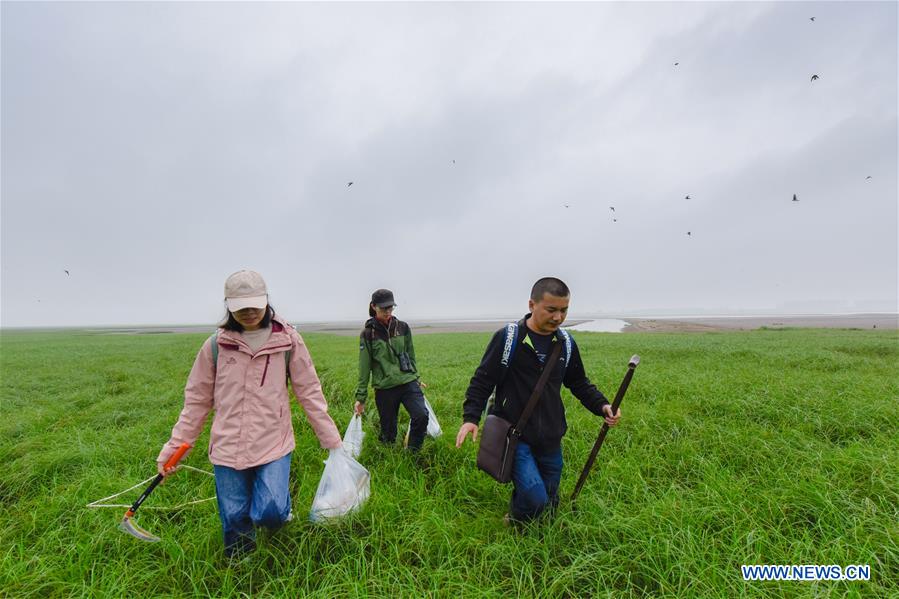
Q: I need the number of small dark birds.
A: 13